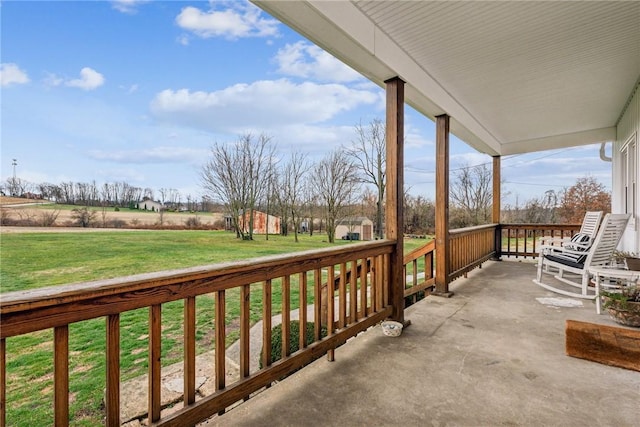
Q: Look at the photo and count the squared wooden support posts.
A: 3